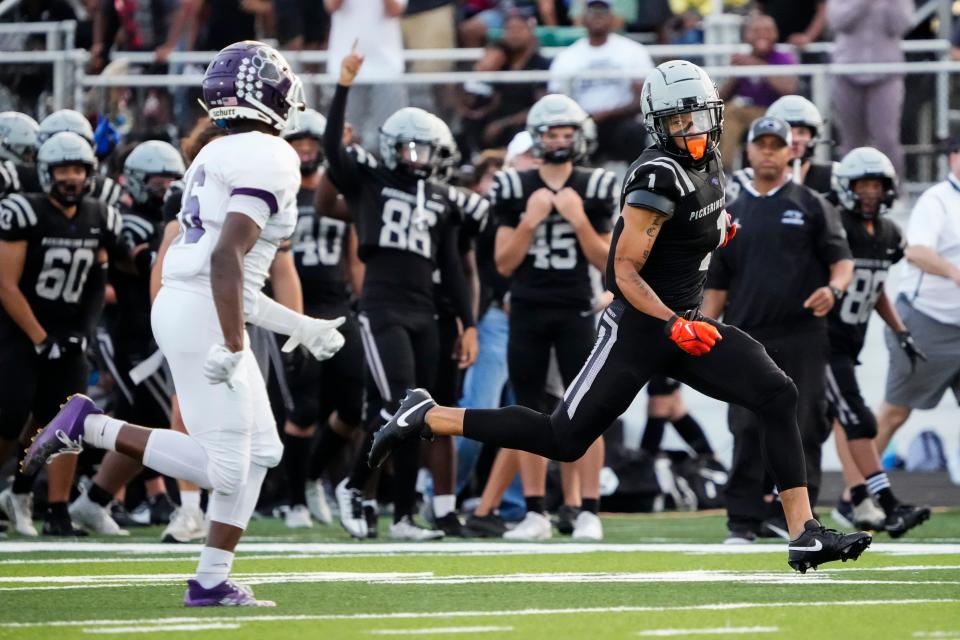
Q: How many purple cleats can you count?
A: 2